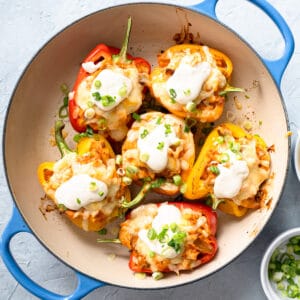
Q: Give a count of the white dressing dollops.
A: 6